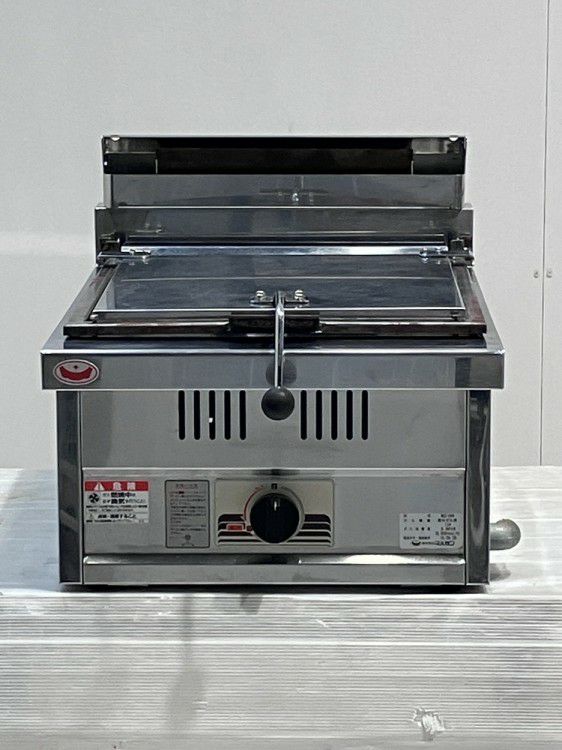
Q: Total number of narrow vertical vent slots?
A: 10